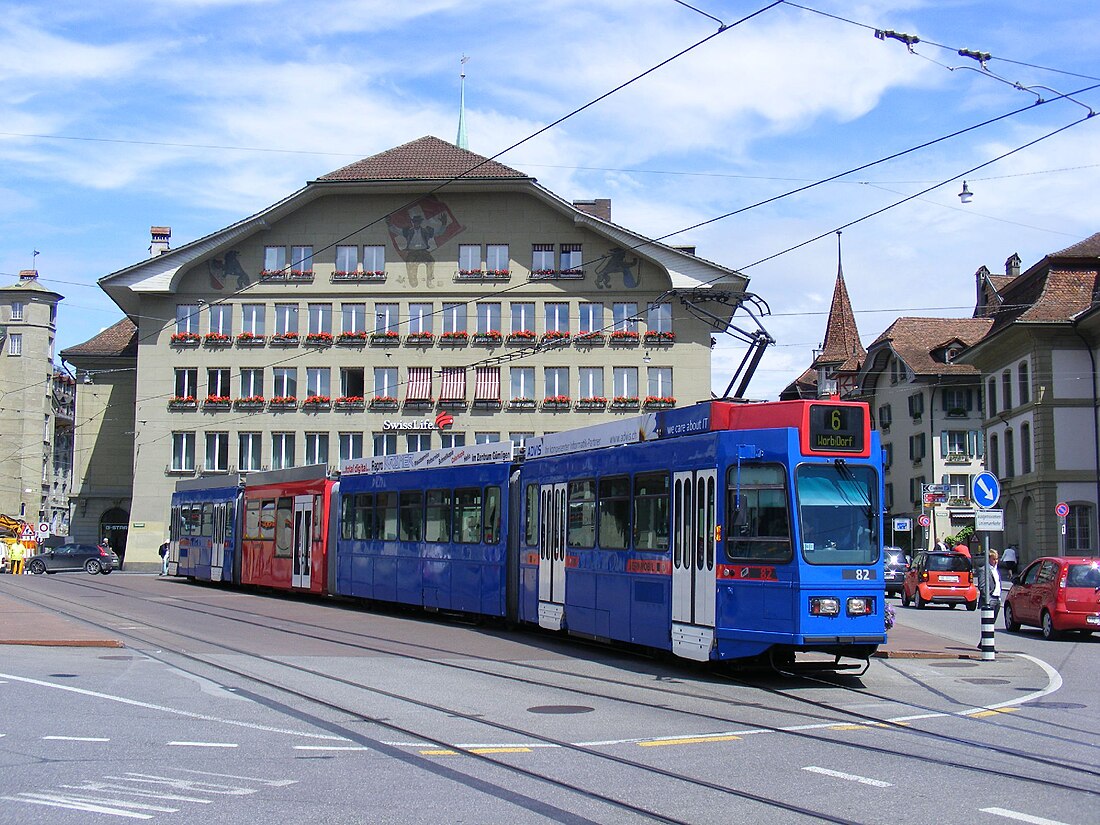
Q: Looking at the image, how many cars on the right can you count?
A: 3